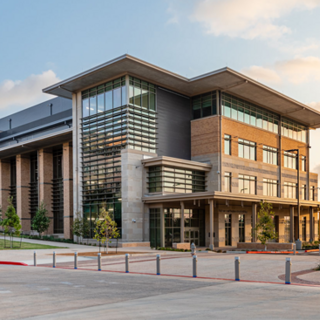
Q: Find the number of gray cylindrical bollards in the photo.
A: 9